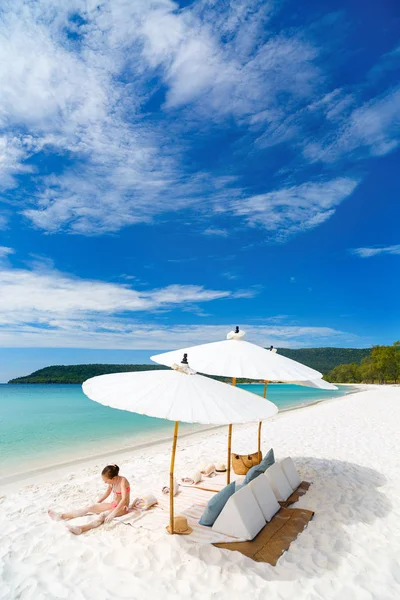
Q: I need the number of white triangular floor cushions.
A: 4